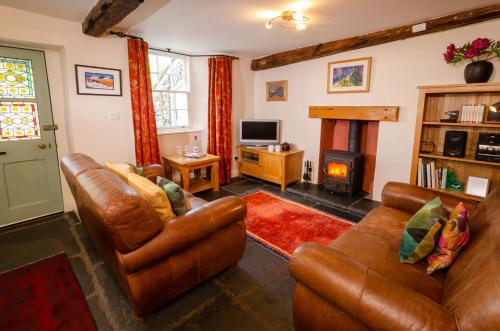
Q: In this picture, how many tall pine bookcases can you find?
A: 1